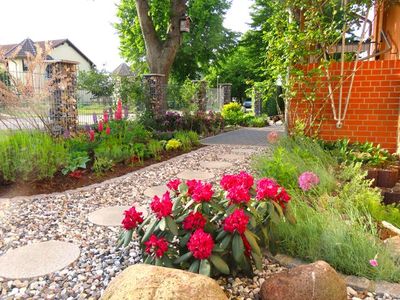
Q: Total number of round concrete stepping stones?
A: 7